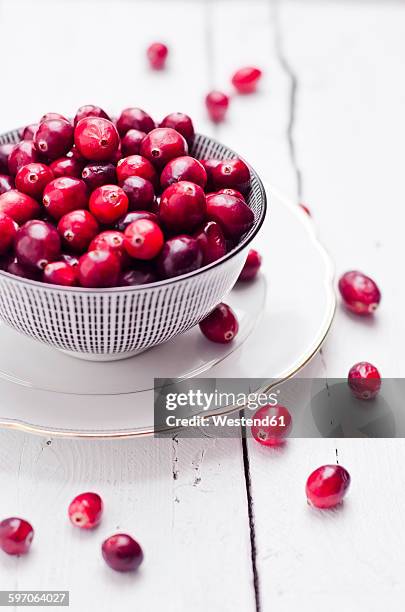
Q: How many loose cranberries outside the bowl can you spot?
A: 13